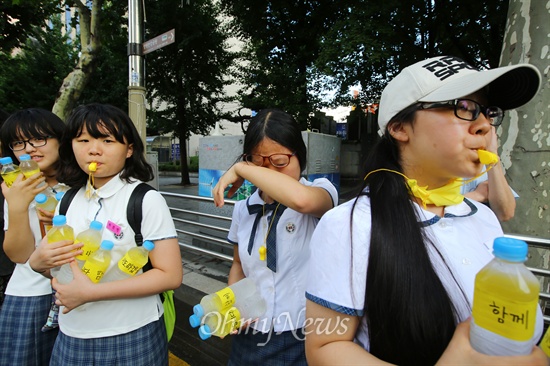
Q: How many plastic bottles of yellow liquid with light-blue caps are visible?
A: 12